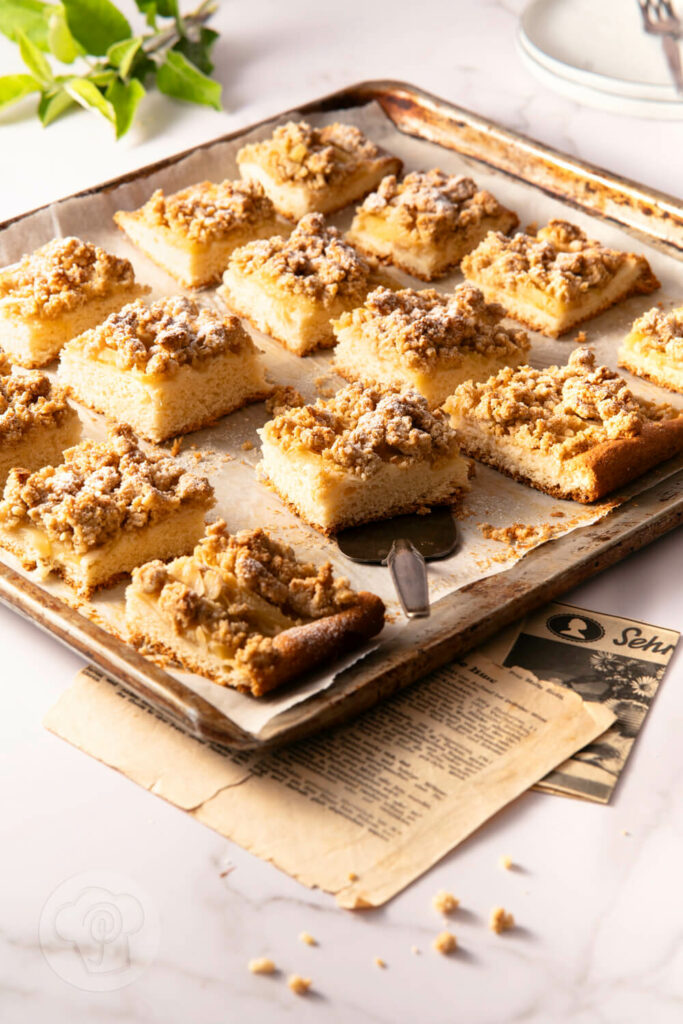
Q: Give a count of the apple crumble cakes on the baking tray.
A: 14